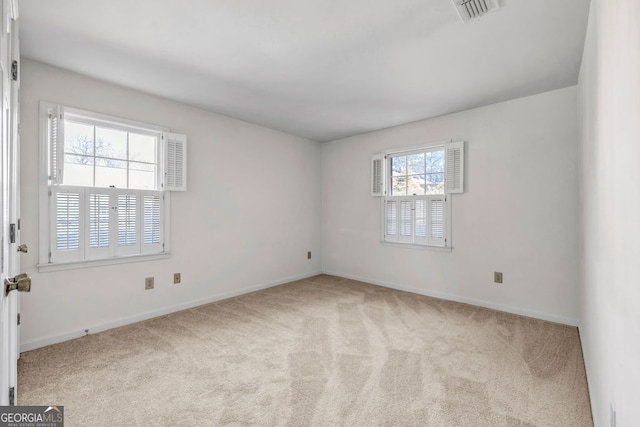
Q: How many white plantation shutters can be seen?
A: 12